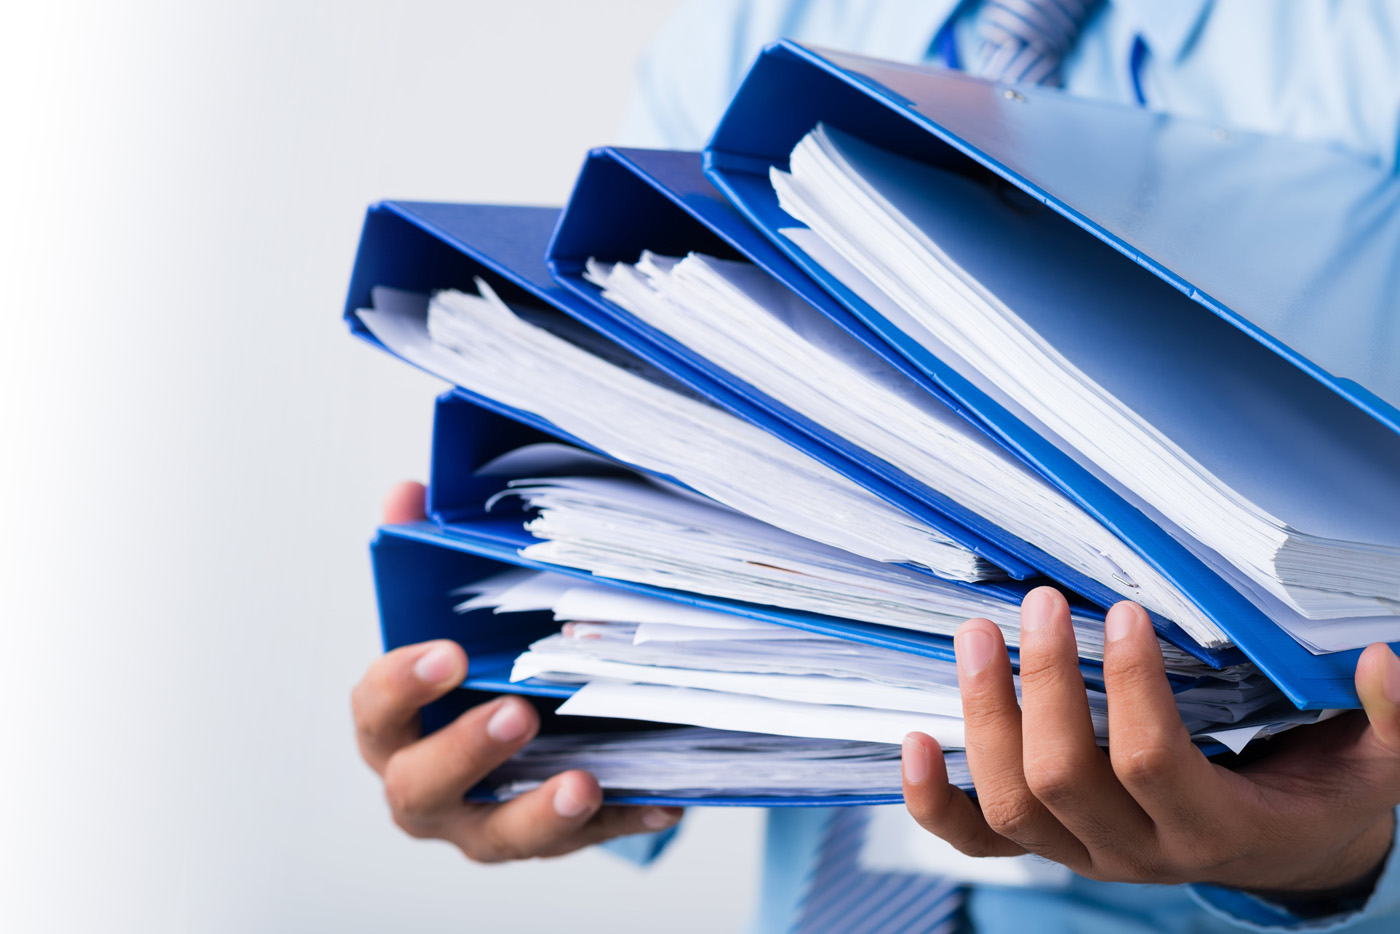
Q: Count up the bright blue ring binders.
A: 6